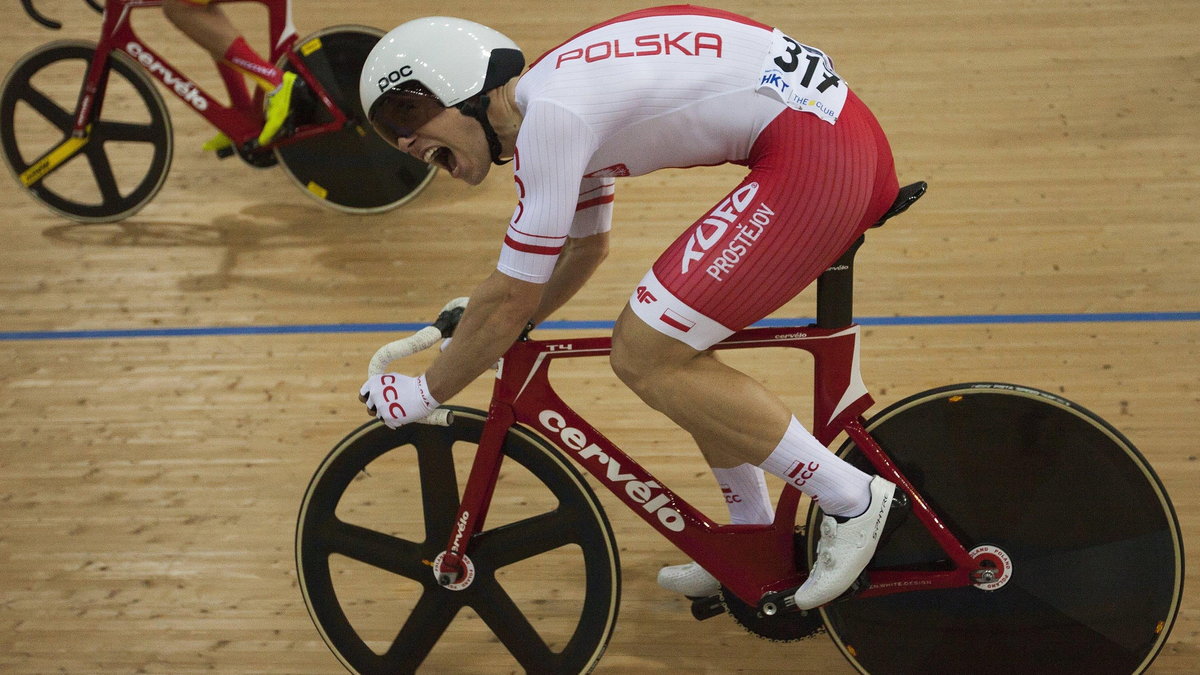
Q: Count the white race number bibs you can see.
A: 1